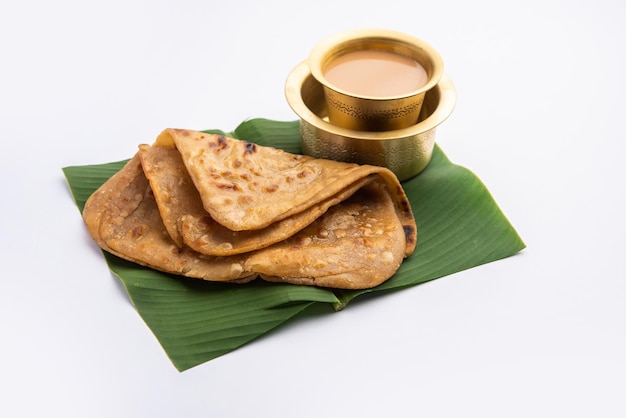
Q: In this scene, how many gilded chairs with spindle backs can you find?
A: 0